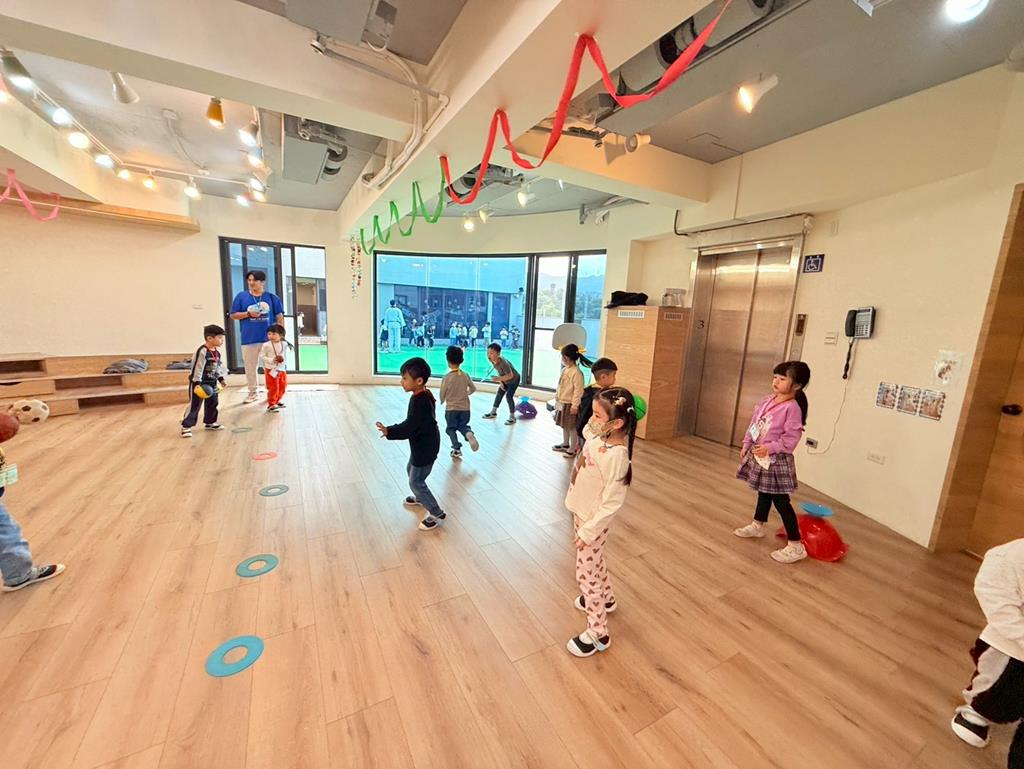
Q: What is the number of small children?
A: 11